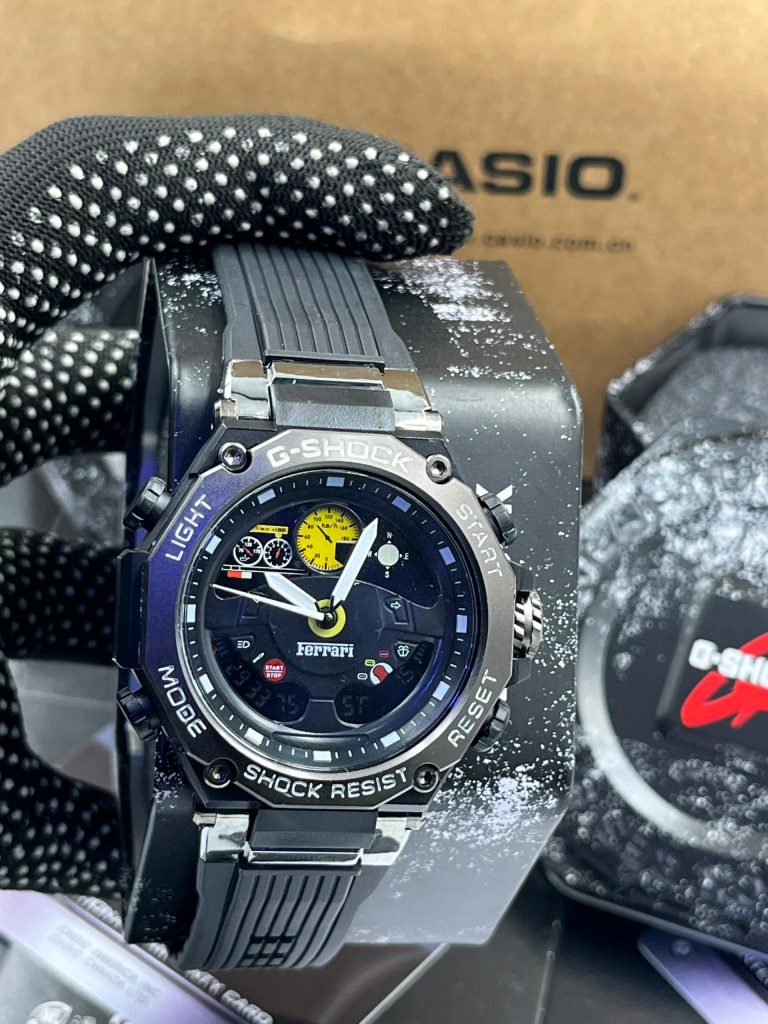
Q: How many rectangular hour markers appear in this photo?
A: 12